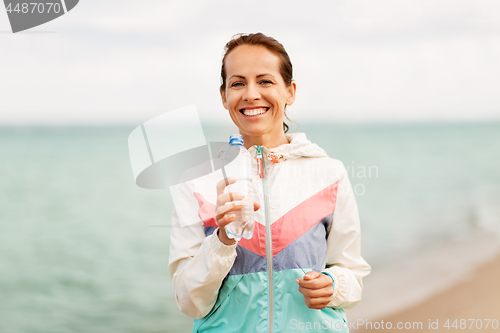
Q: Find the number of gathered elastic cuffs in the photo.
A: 2